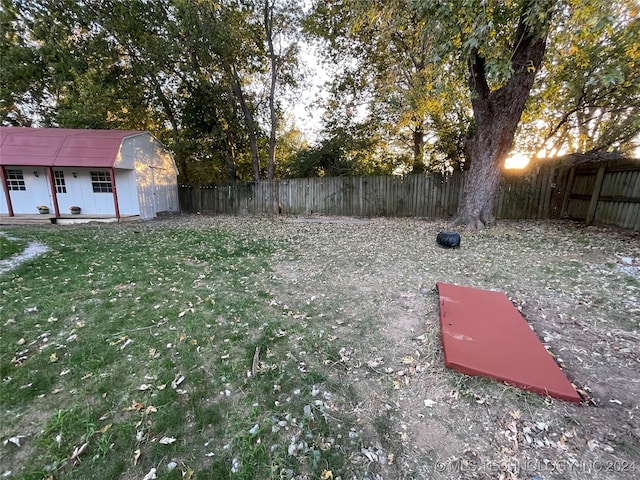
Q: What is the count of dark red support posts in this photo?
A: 3